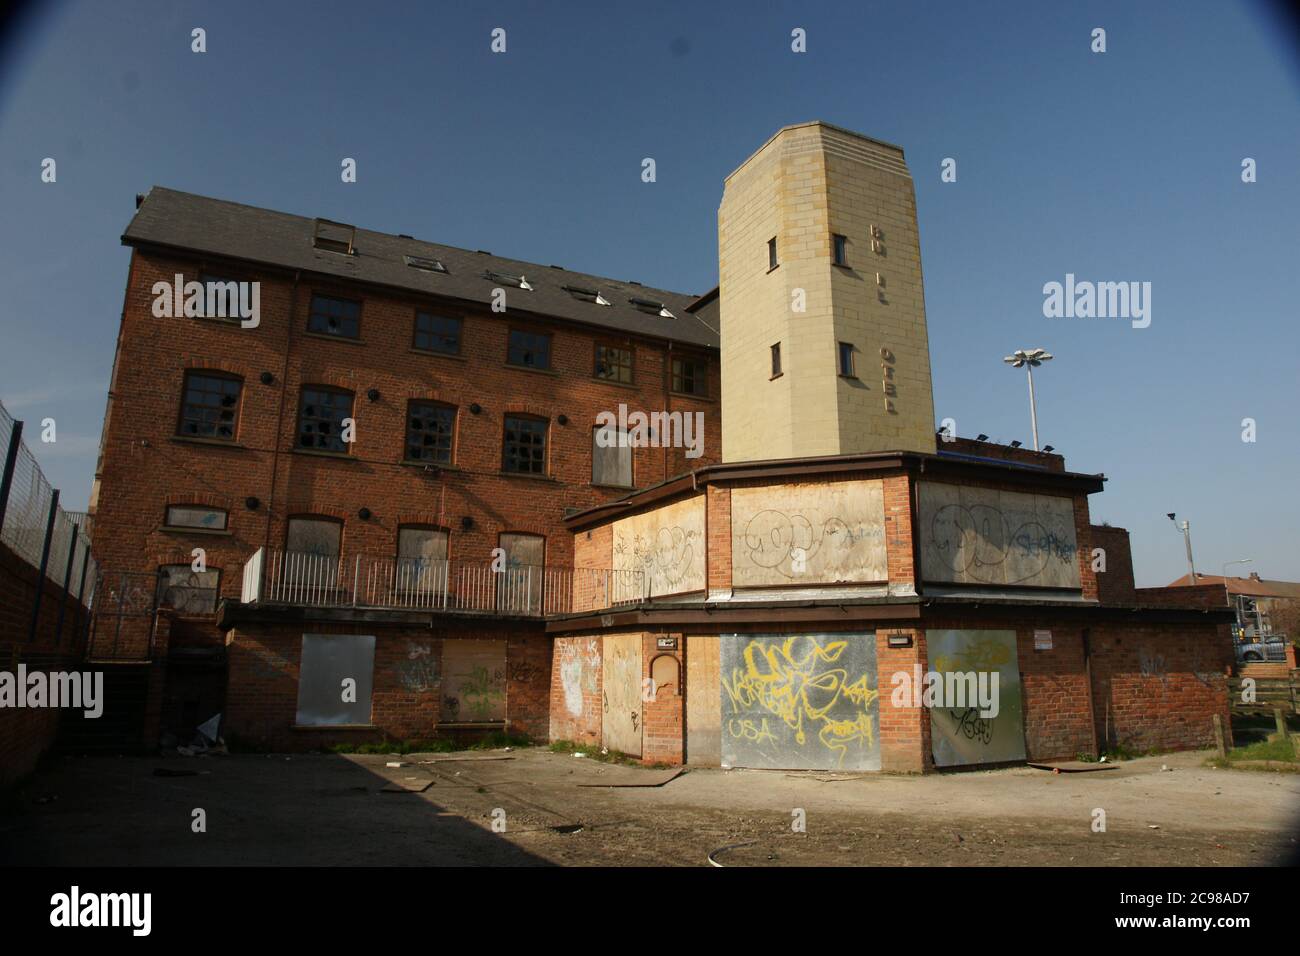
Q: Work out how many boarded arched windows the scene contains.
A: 6